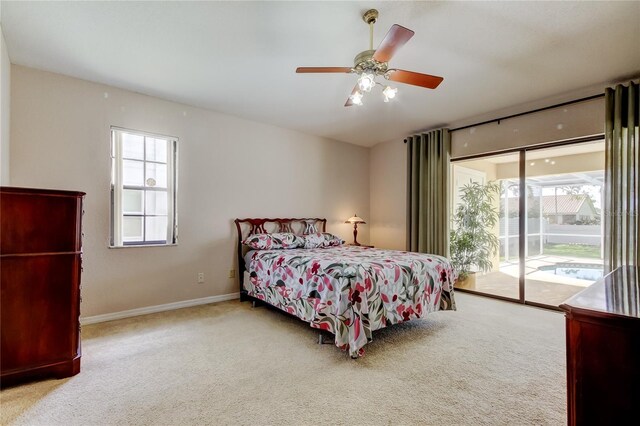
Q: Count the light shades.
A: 4